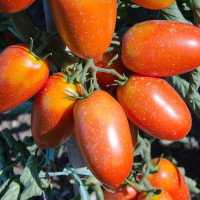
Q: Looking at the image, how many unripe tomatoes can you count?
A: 0